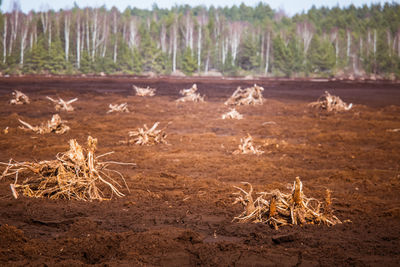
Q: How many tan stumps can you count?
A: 13